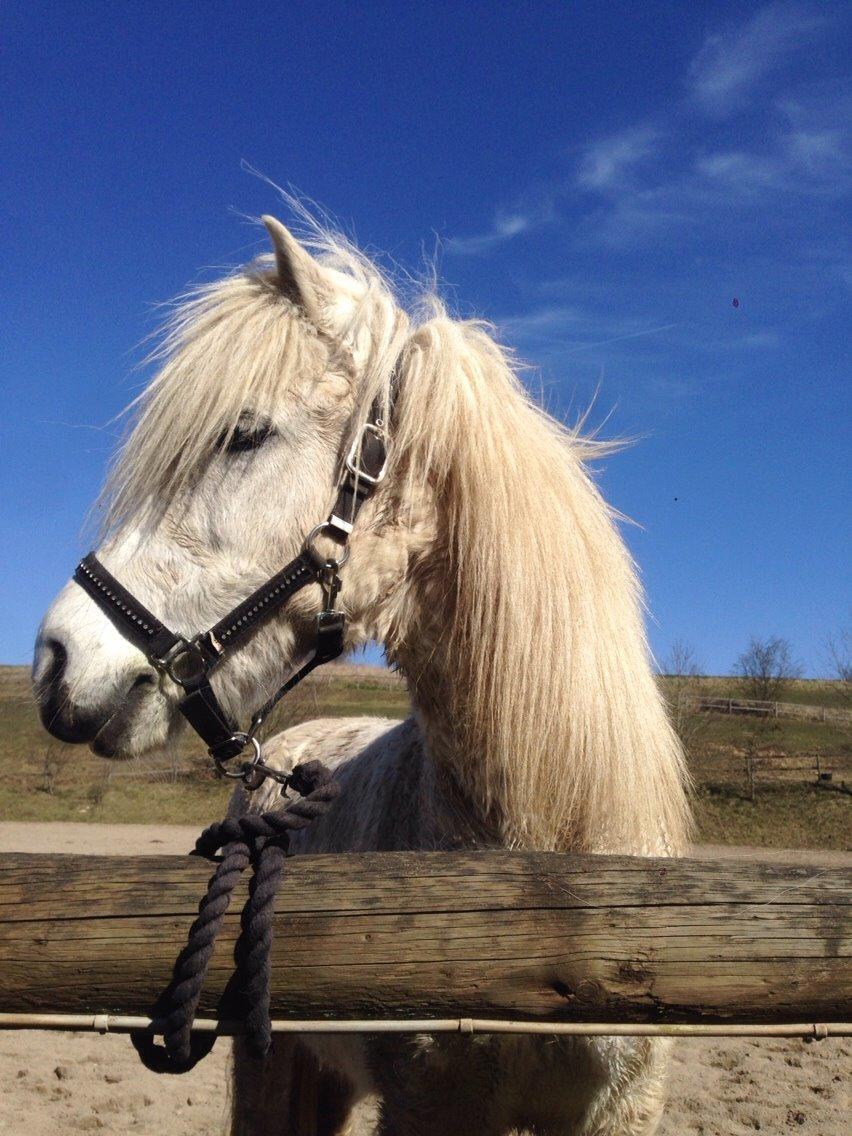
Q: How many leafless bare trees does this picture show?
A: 3